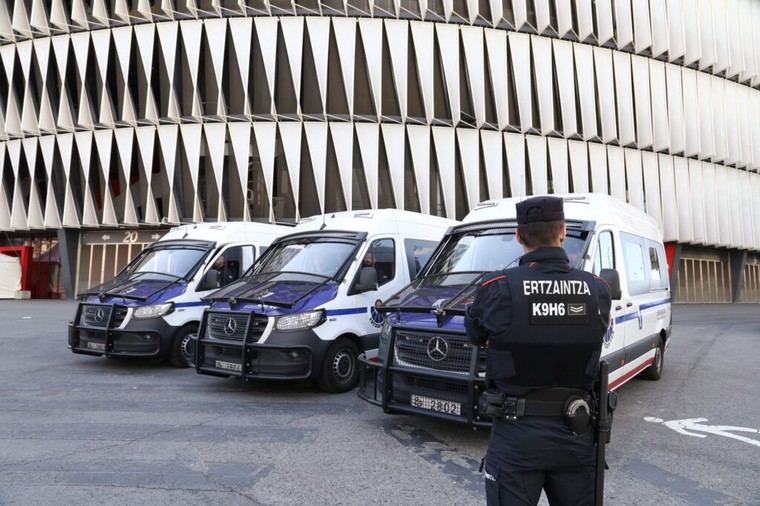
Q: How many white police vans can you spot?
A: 3